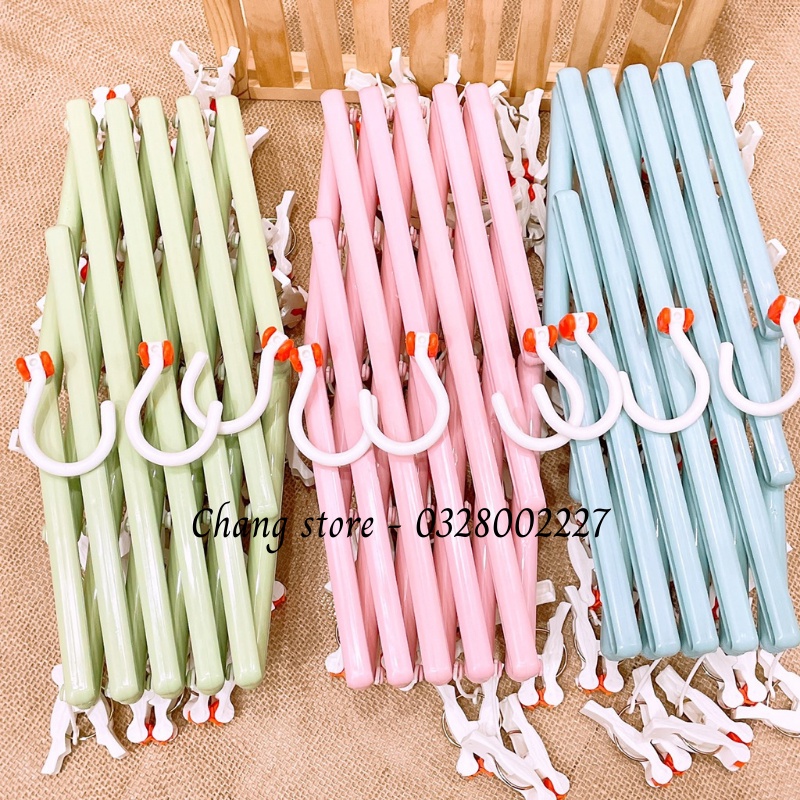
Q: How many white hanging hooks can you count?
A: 9